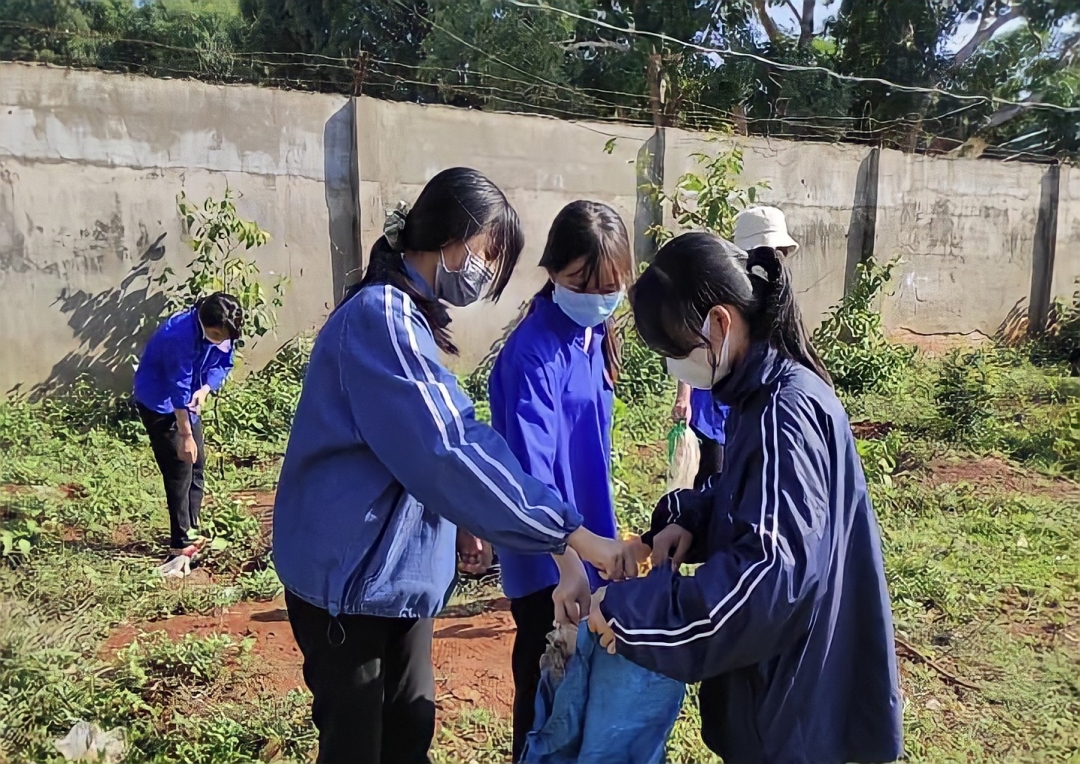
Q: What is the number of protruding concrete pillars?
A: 4